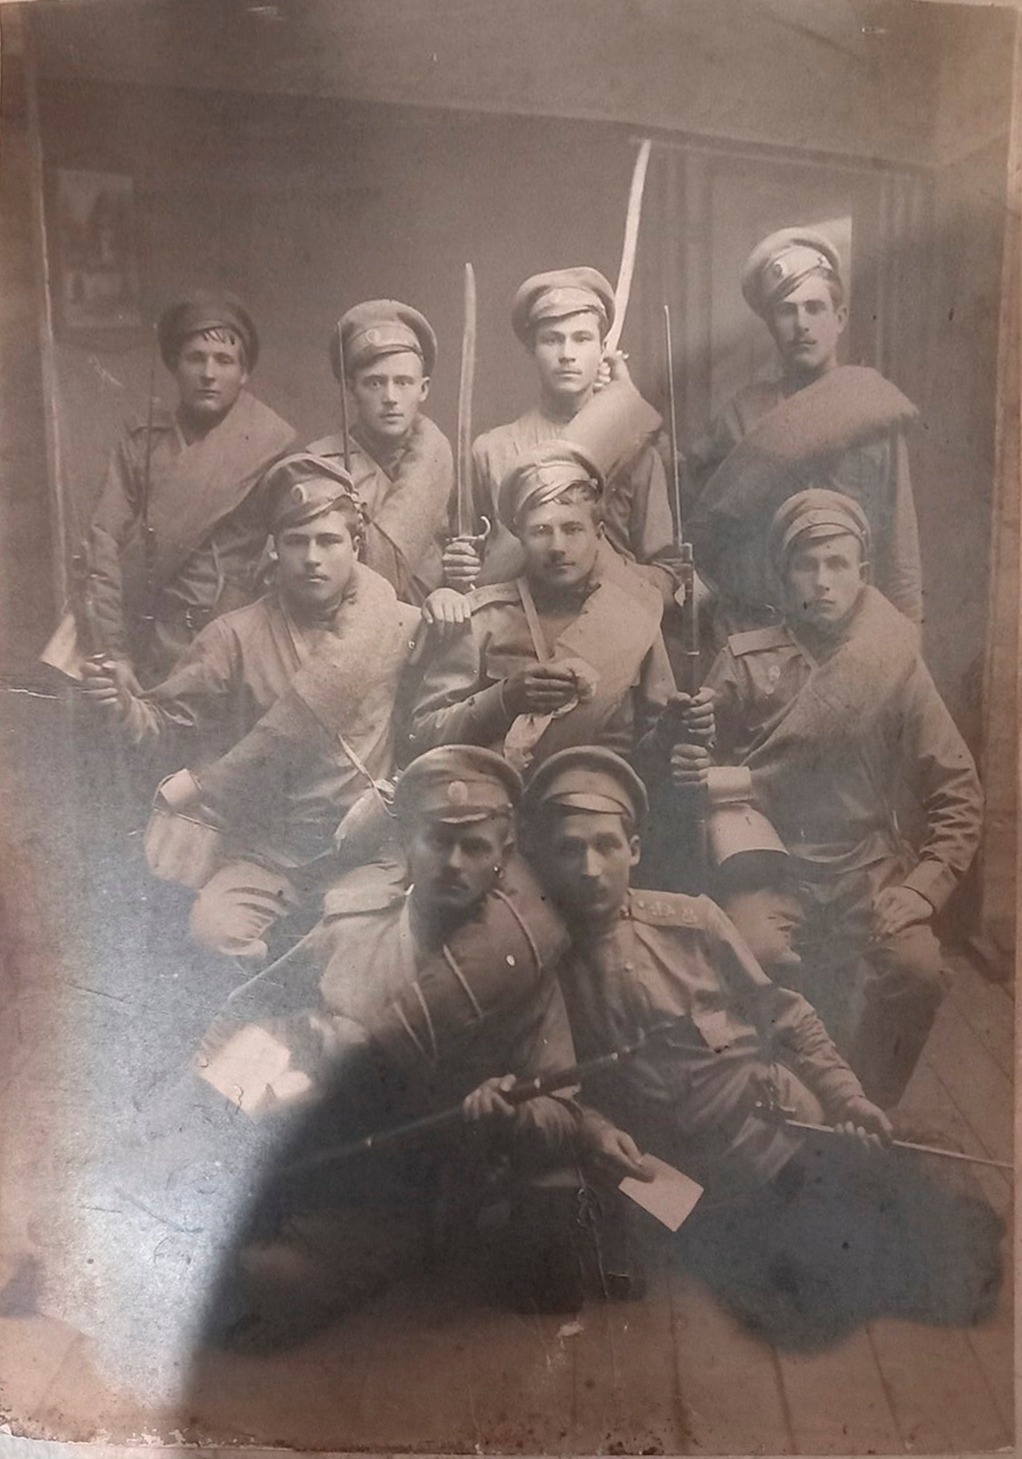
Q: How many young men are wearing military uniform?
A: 9